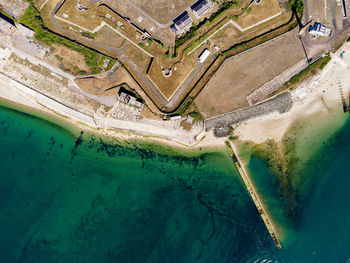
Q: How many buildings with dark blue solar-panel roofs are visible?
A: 2